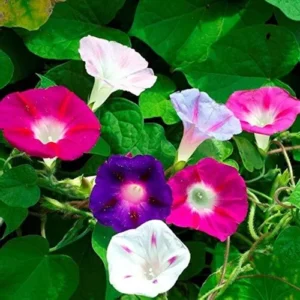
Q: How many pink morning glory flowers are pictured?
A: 3